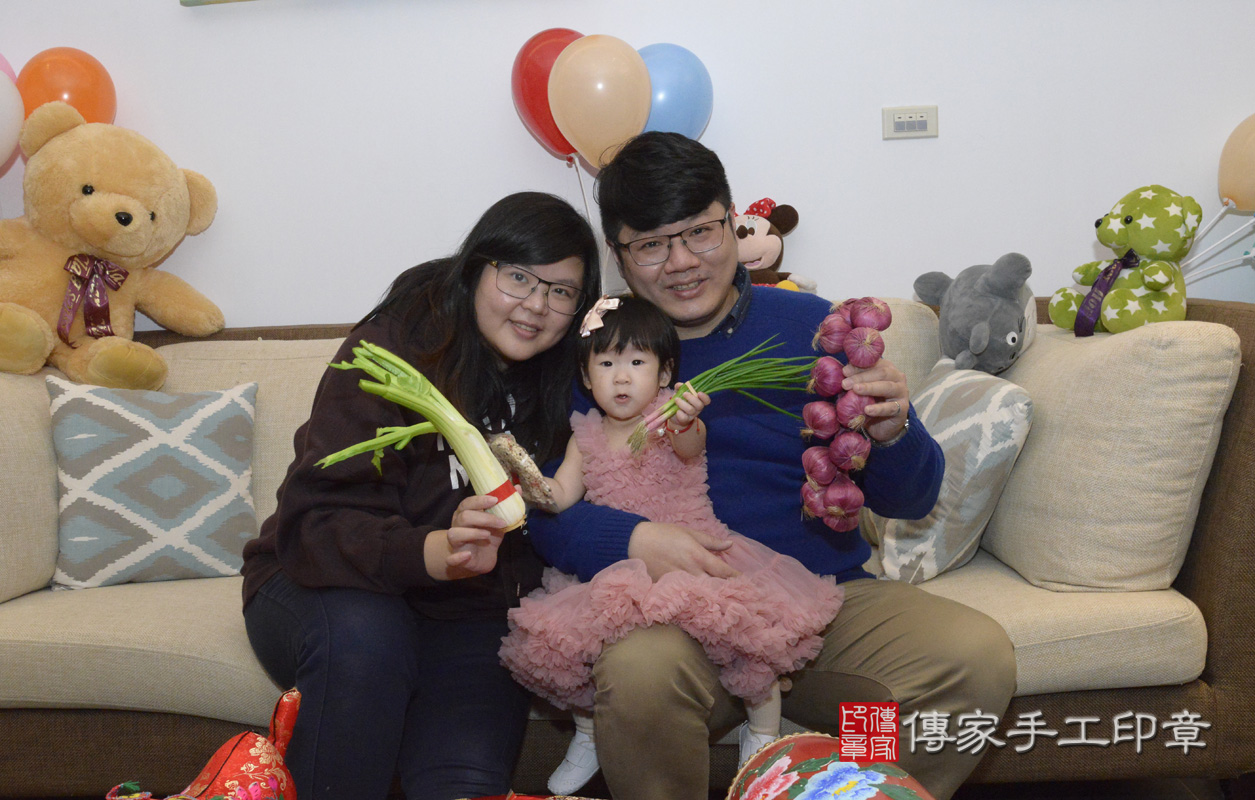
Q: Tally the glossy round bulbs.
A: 12